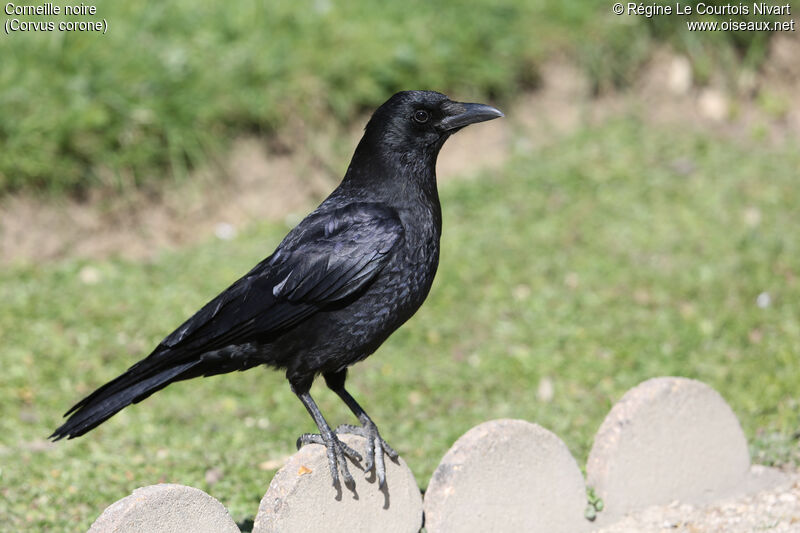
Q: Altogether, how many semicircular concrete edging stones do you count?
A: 4